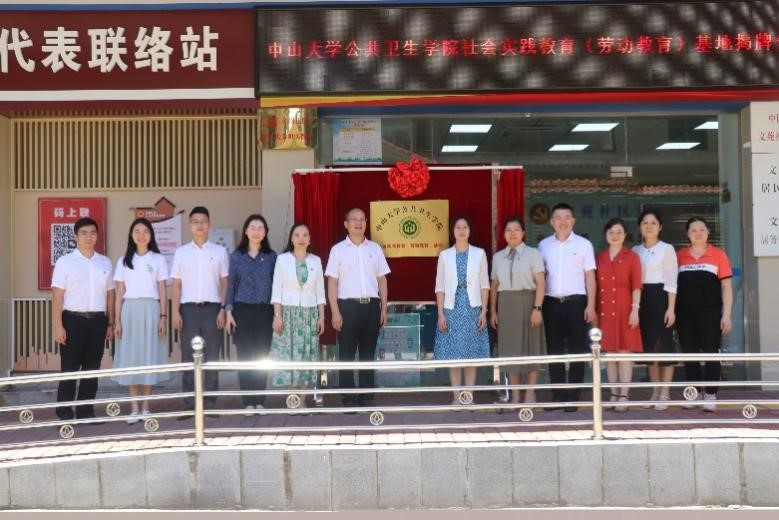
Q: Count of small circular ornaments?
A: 10